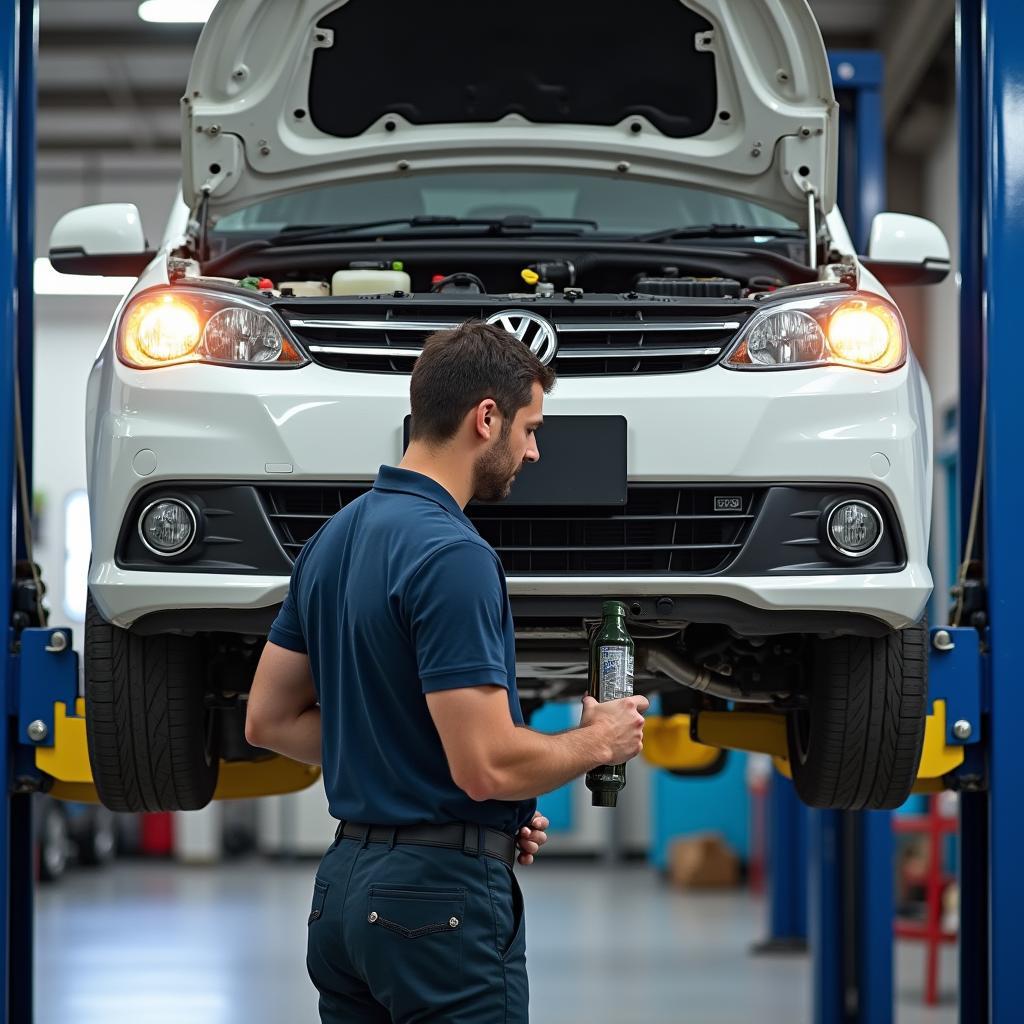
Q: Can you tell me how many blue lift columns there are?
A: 4